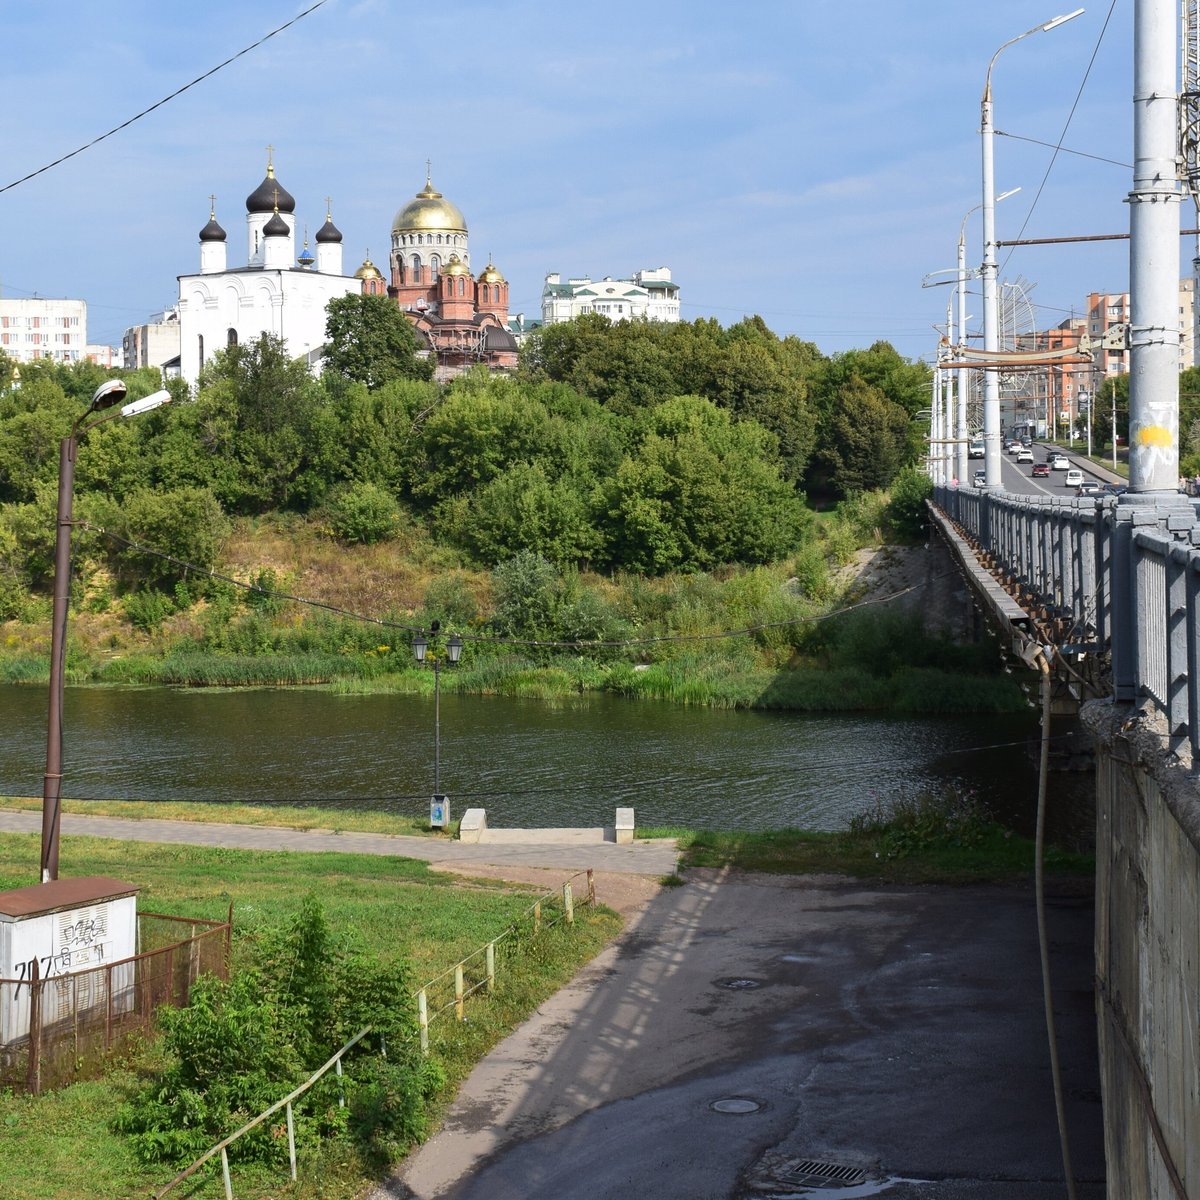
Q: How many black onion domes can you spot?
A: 4